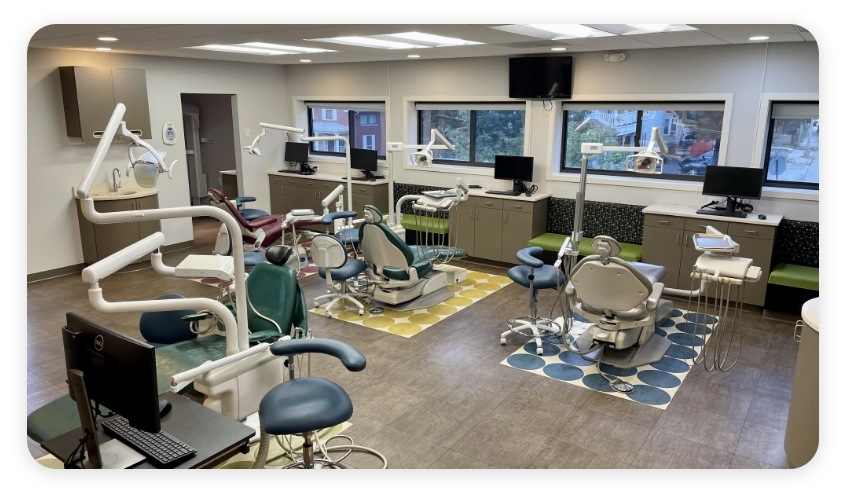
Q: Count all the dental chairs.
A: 4